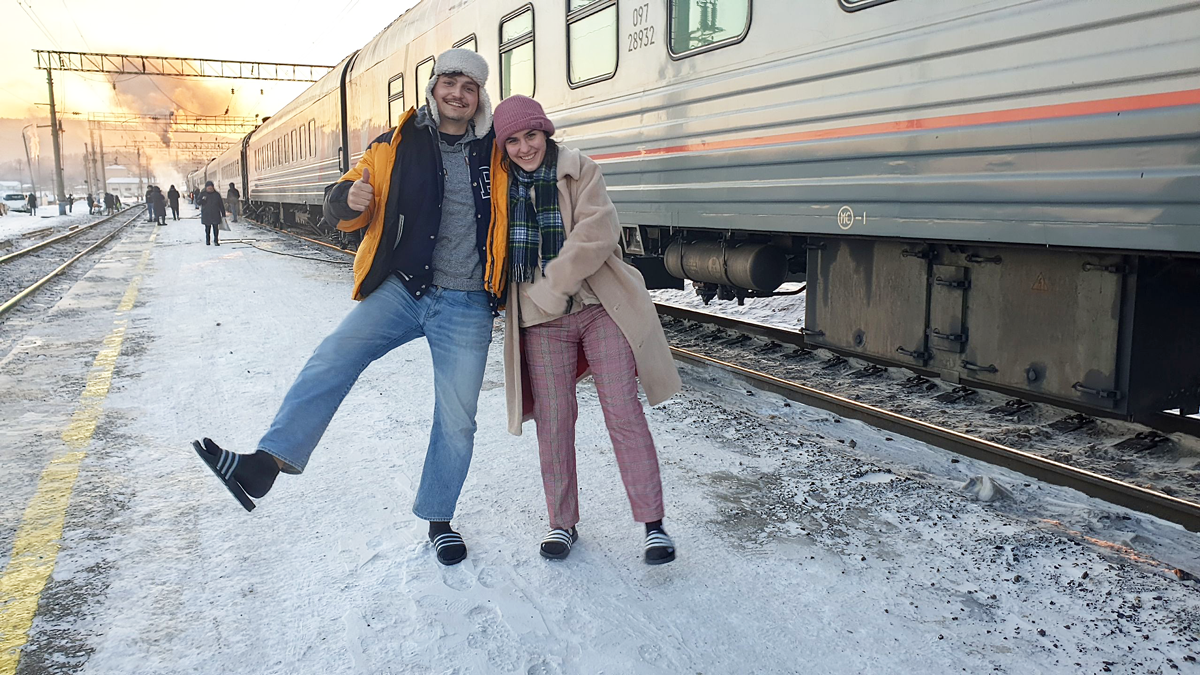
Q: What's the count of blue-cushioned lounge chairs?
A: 0